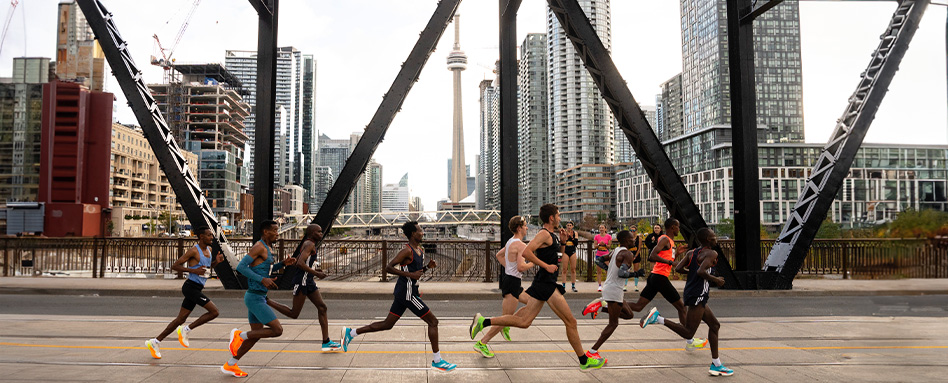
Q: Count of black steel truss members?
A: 7